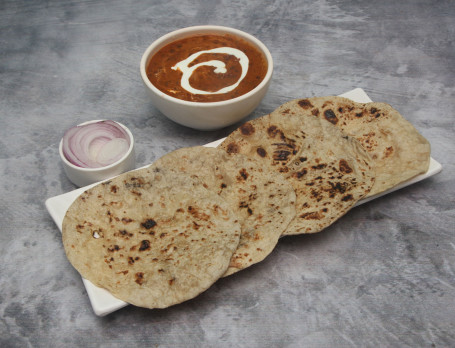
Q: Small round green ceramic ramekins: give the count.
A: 0